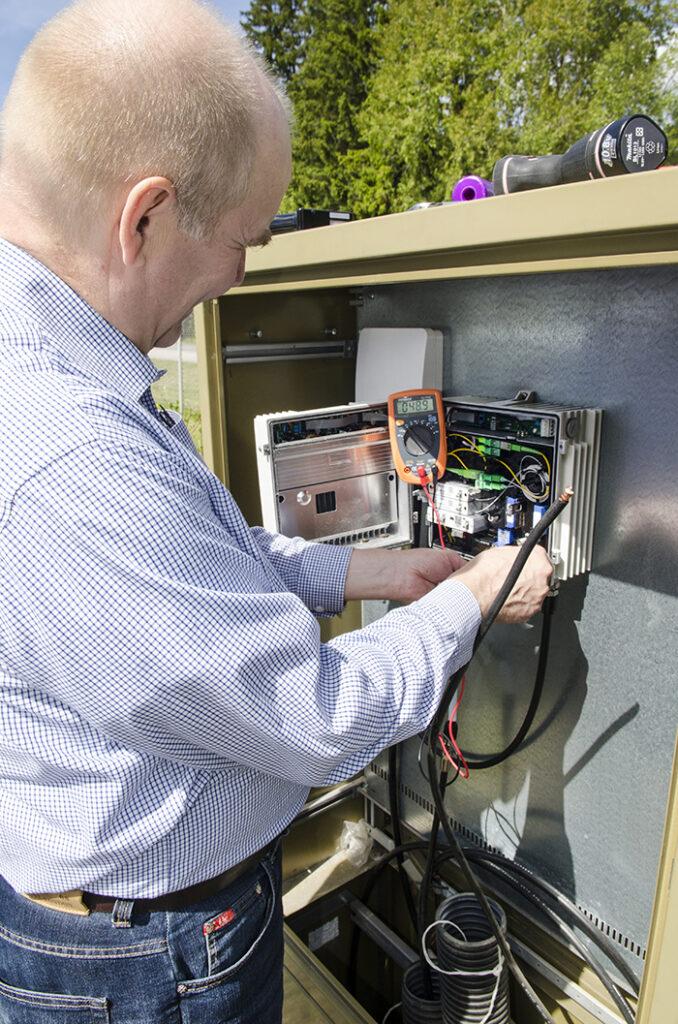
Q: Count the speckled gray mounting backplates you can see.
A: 1